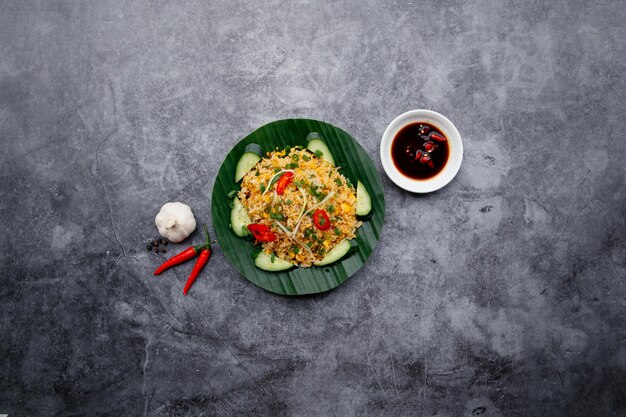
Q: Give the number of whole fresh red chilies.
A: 2